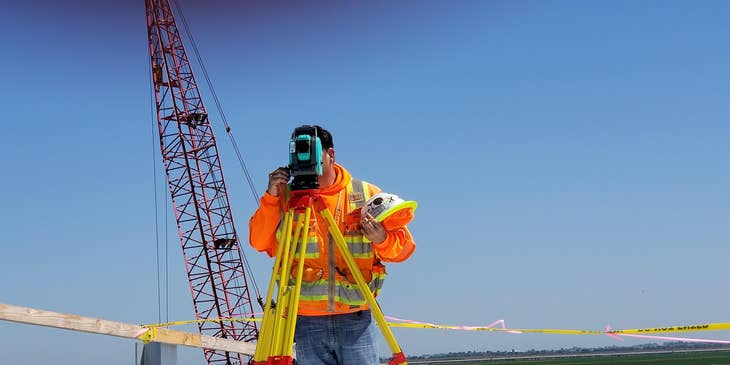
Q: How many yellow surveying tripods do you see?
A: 1